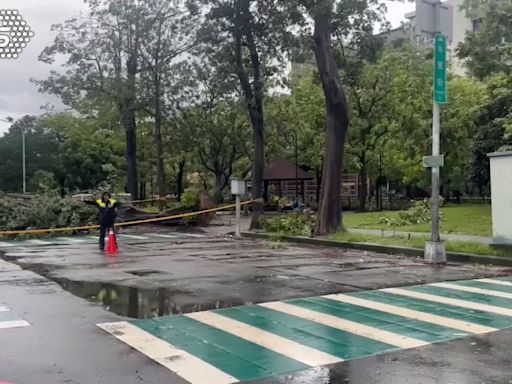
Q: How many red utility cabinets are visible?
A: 0